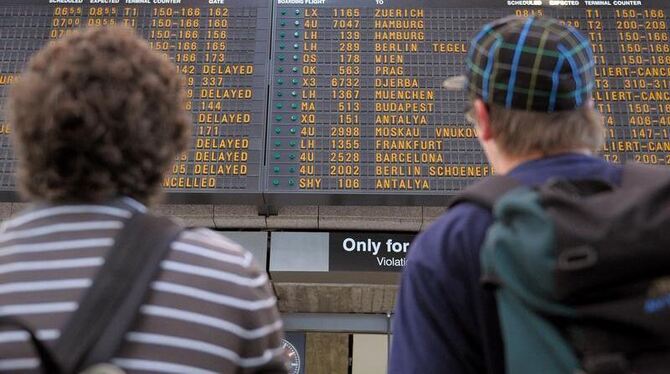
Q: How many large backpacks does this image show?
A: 1